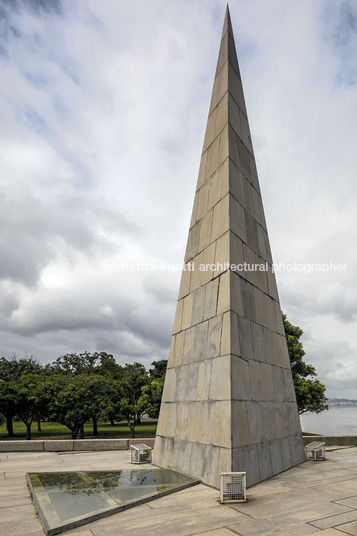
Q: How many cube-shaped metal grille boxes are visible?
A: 3